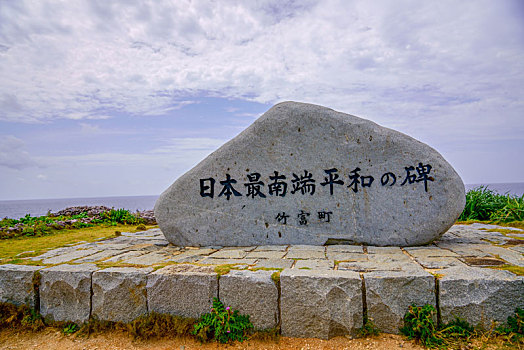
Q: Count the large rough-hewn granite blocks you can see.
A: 8